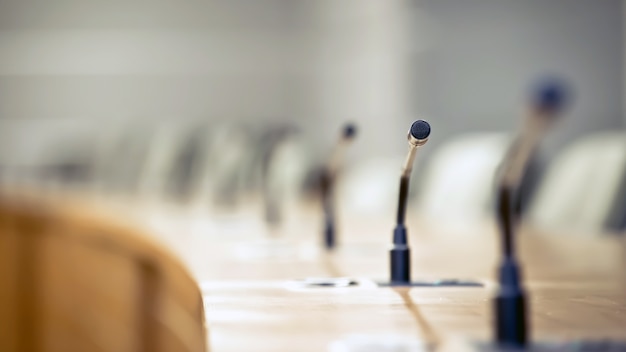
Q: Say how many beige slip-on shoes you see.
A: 0